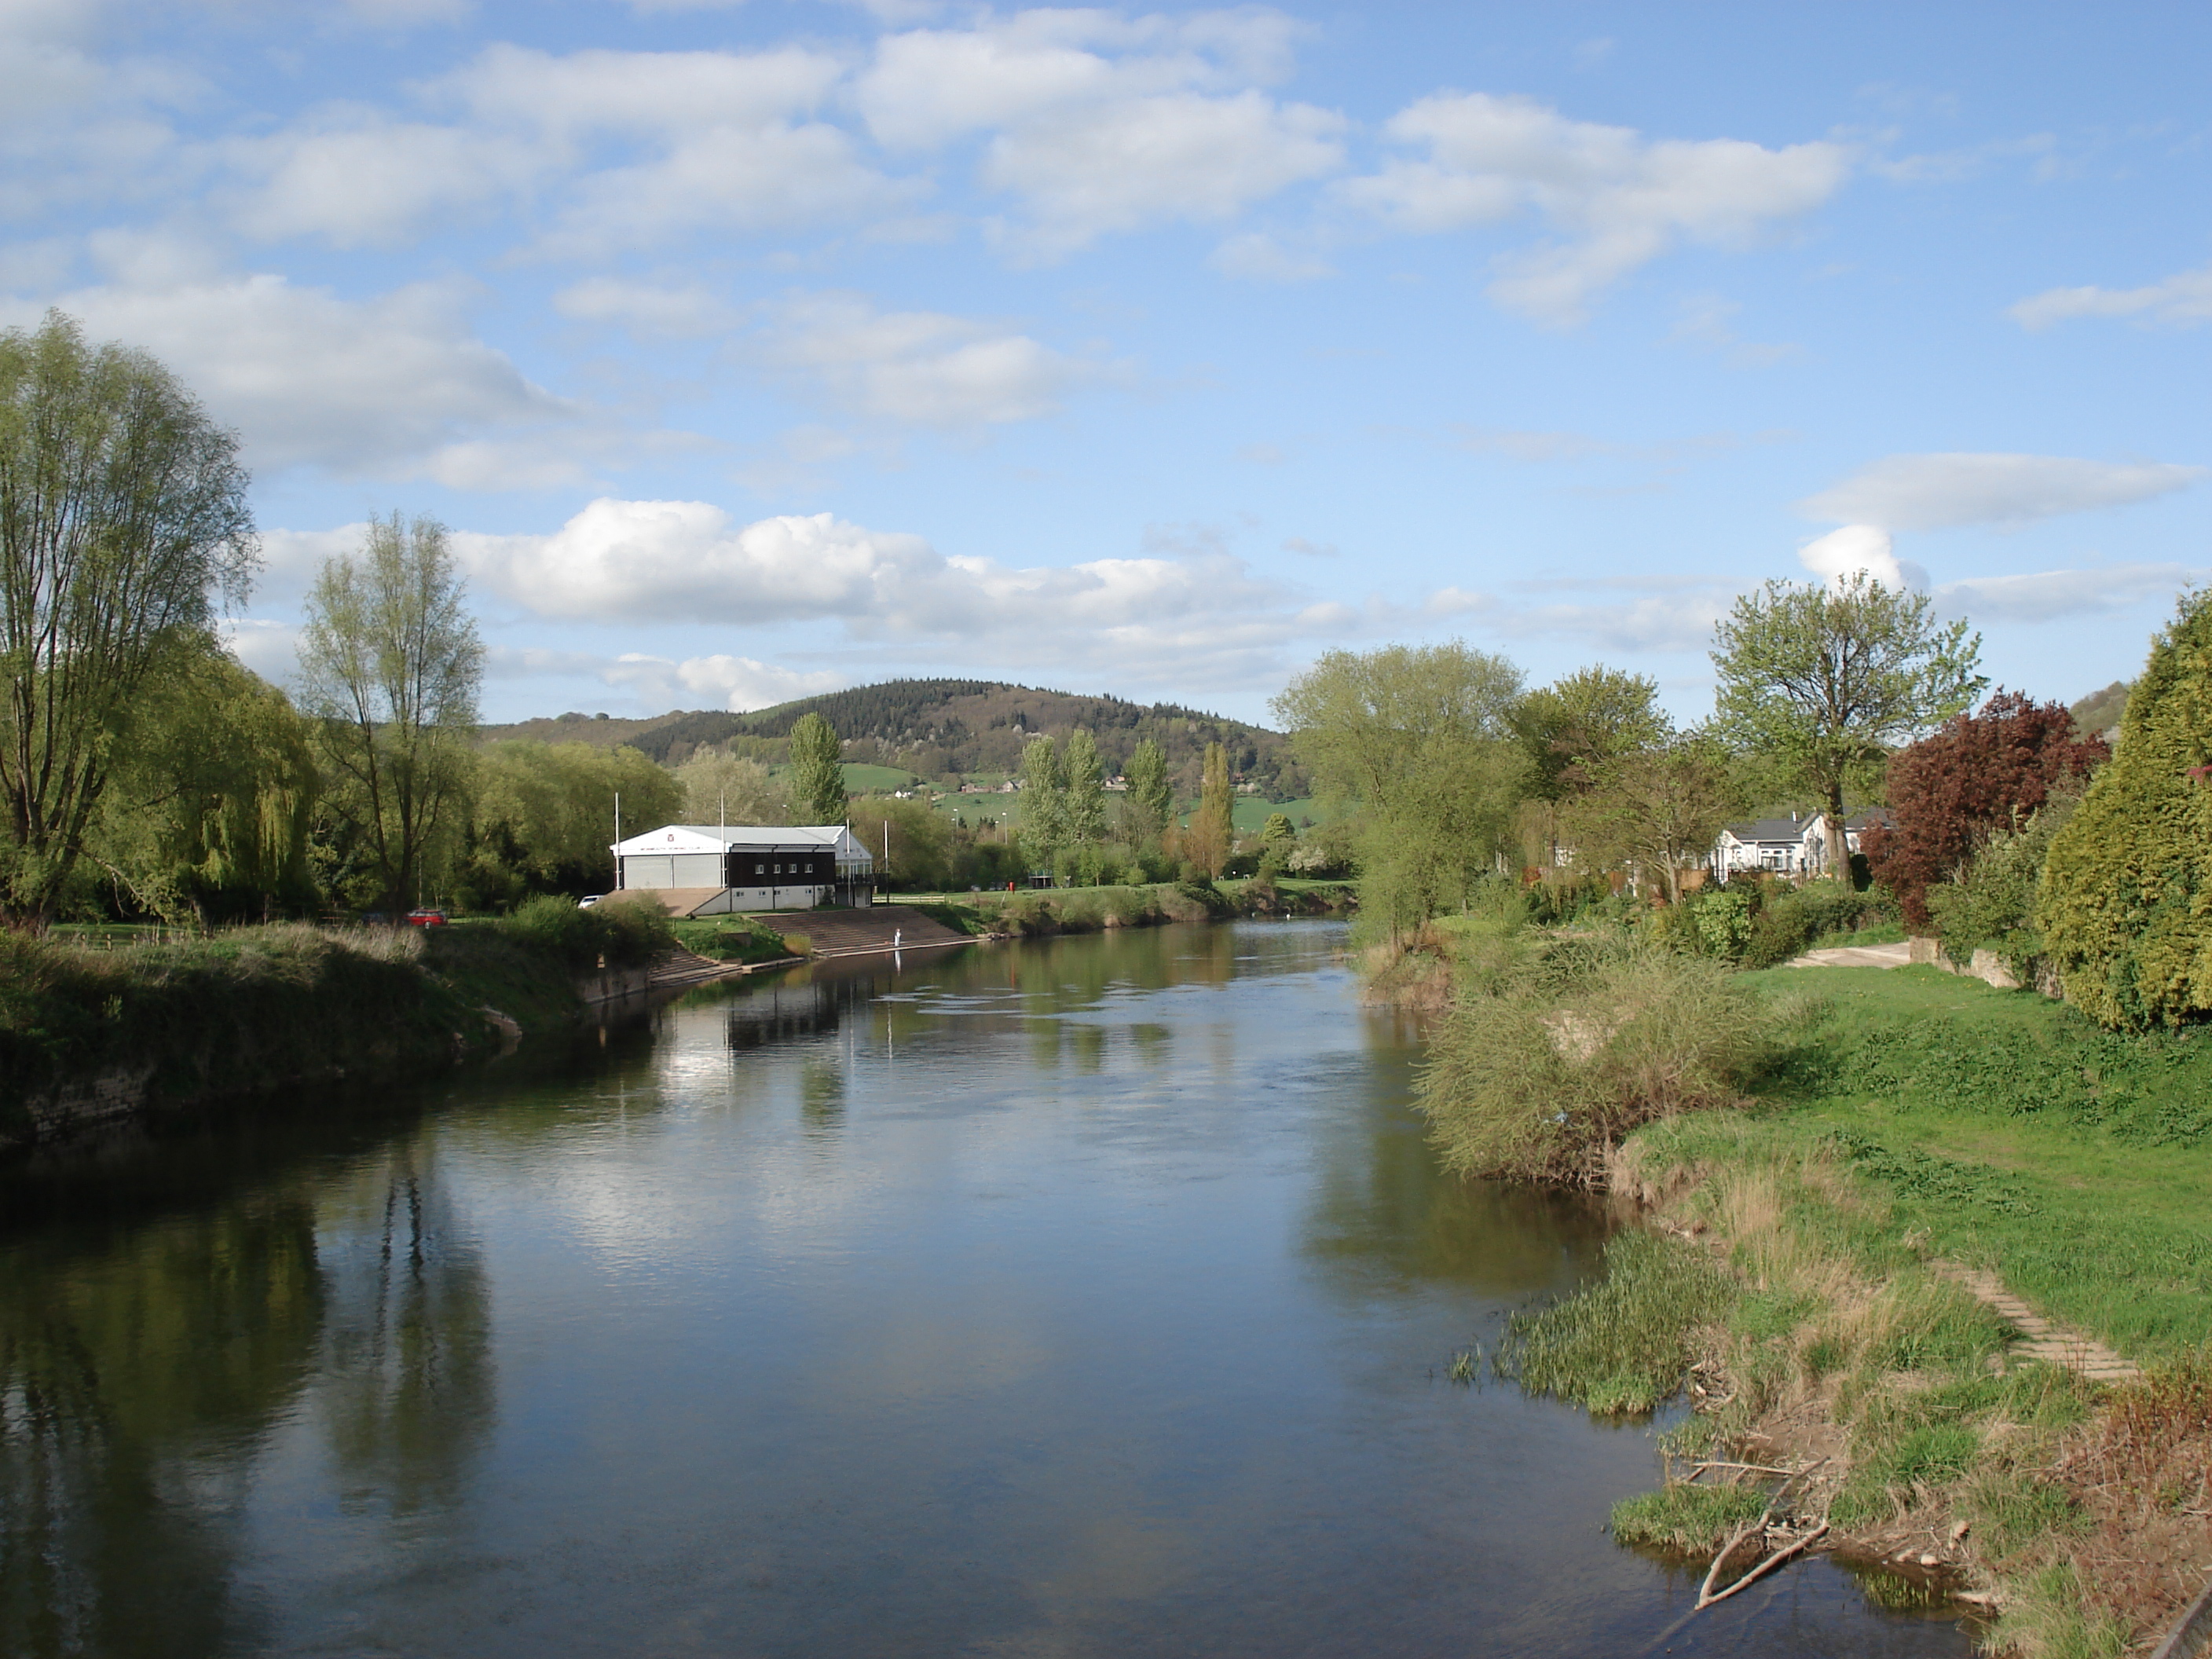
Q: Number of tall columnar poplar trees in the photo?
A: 5